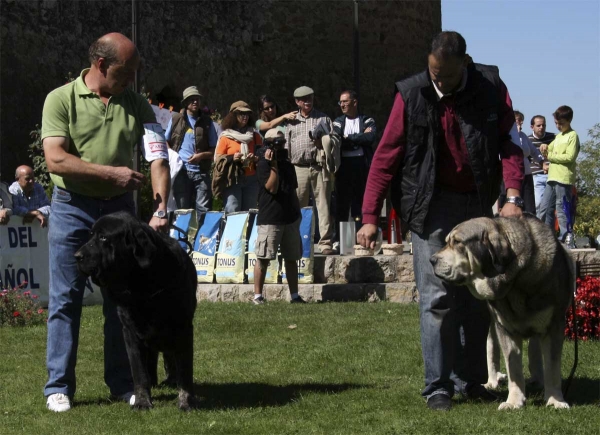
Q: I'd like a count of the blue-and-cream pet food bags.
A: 5